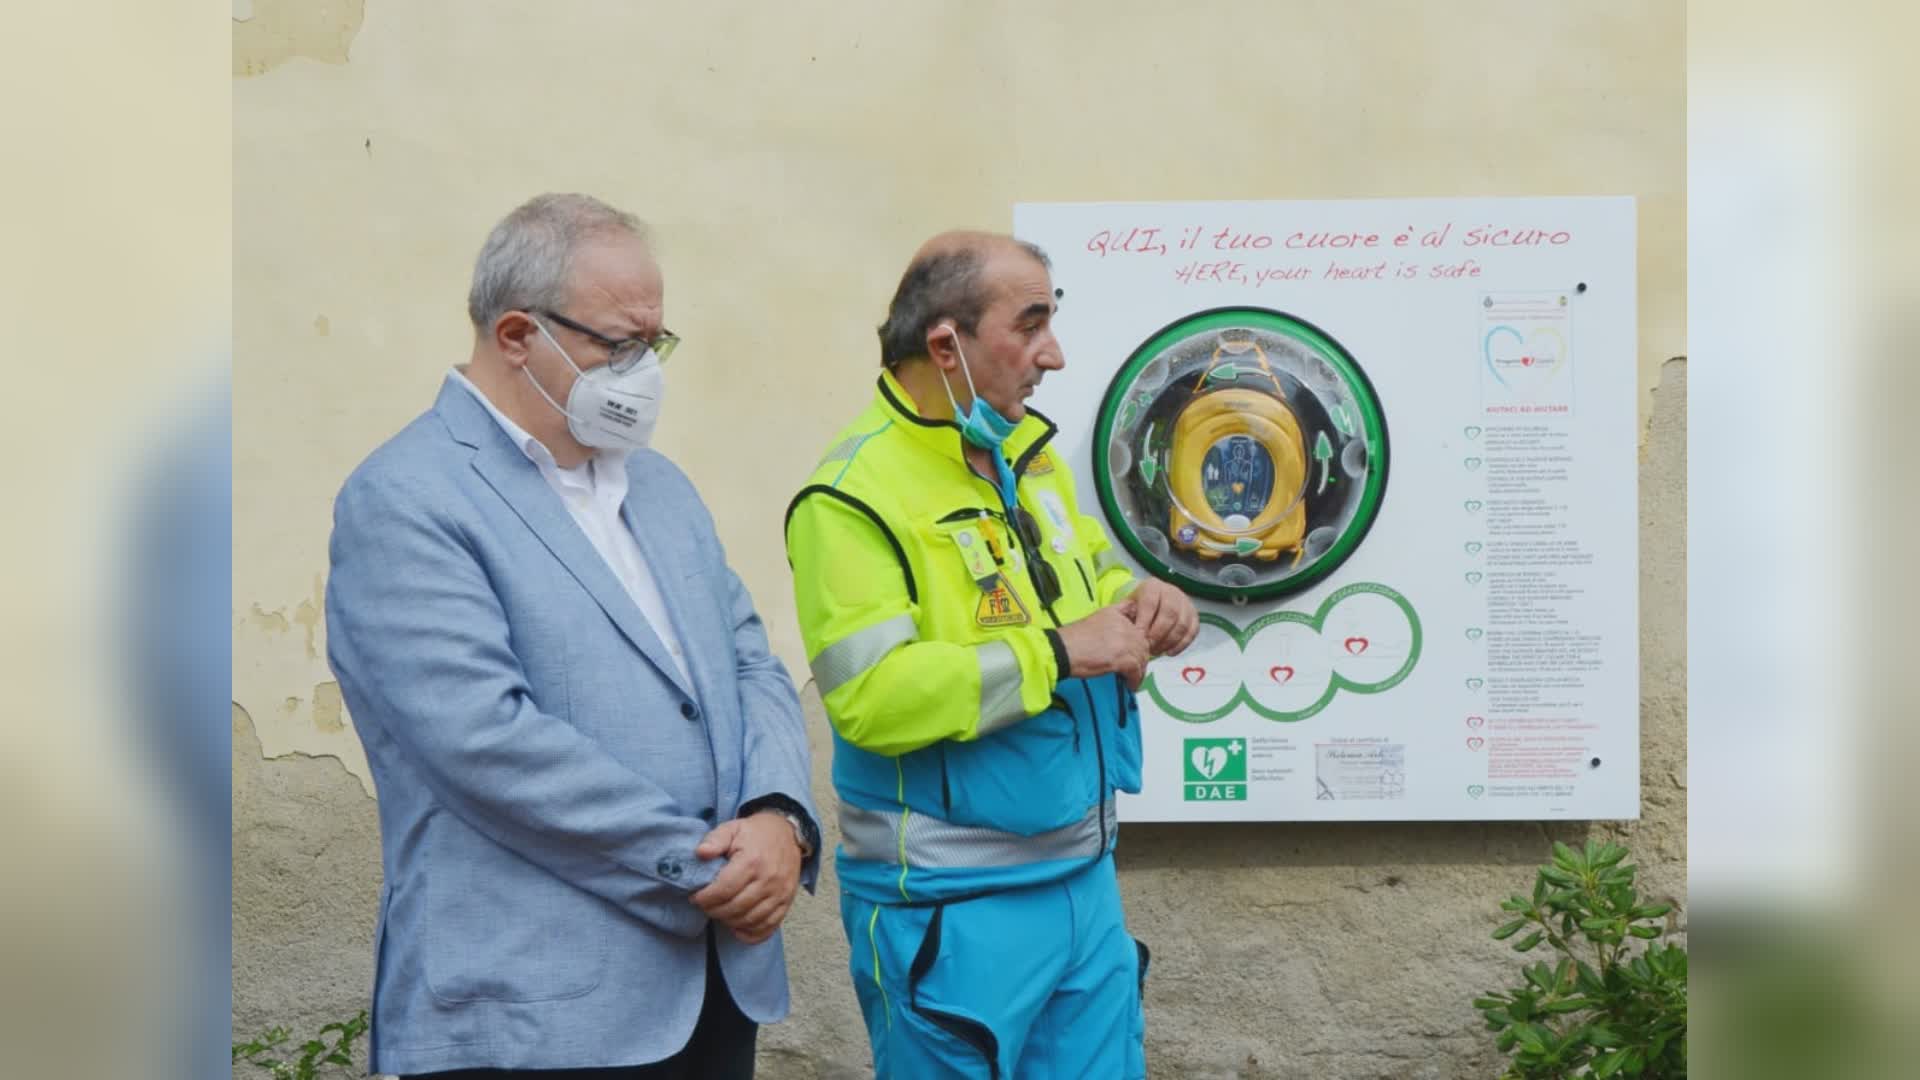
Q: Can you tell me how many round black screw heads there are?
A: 3